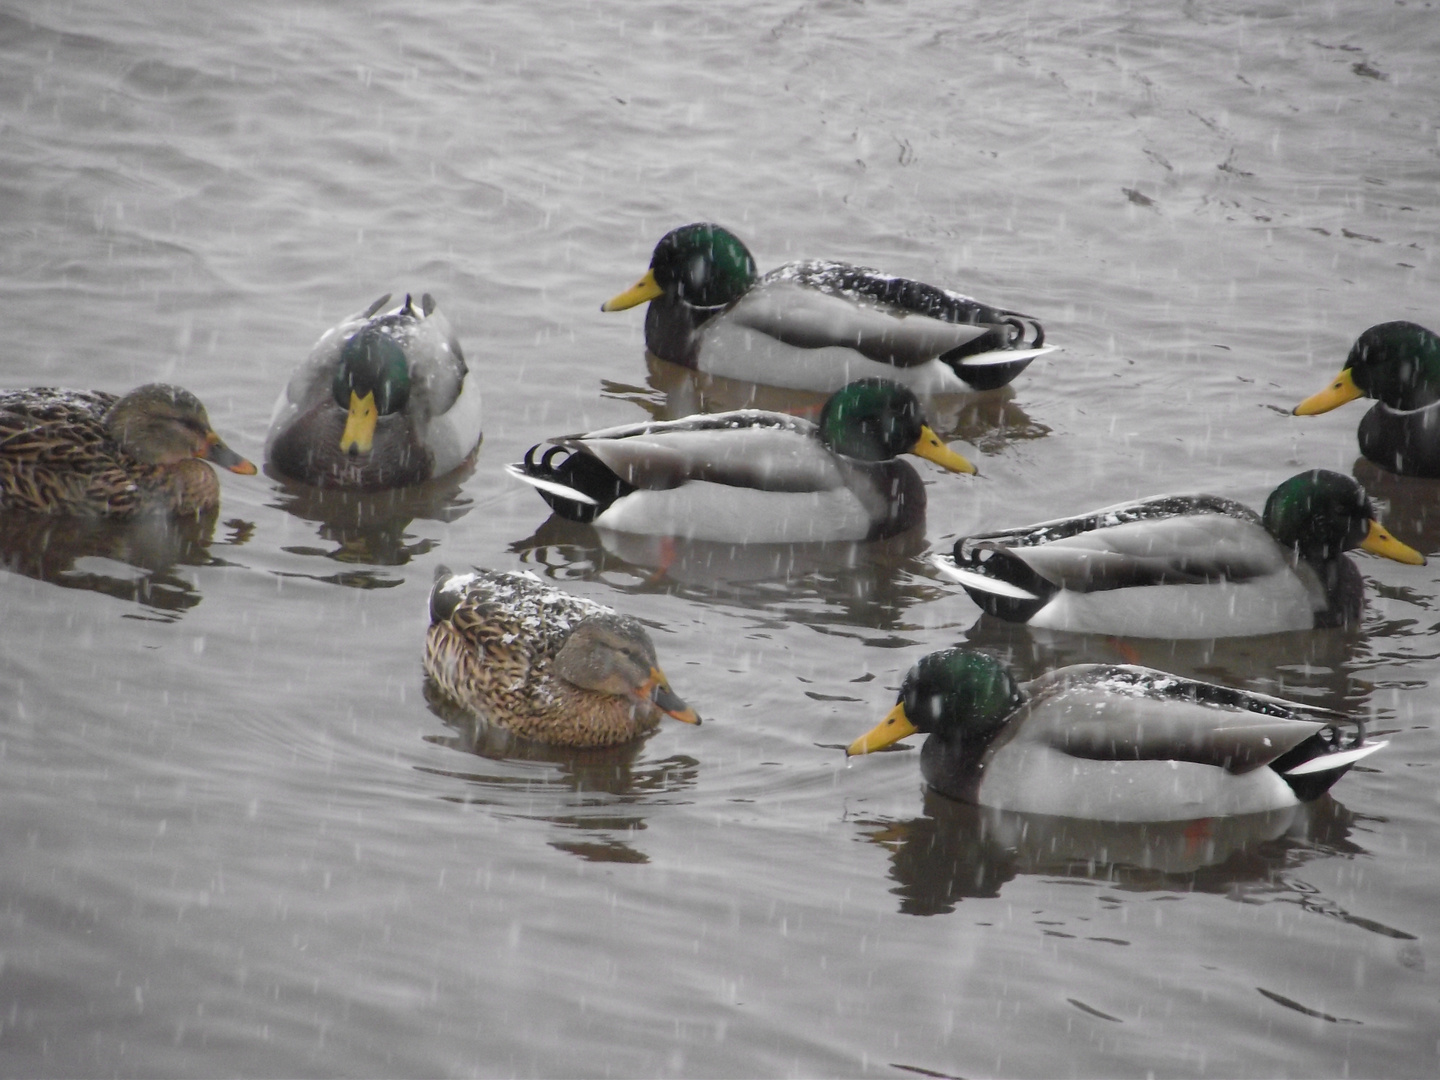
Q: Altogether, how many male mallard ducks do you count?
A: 6